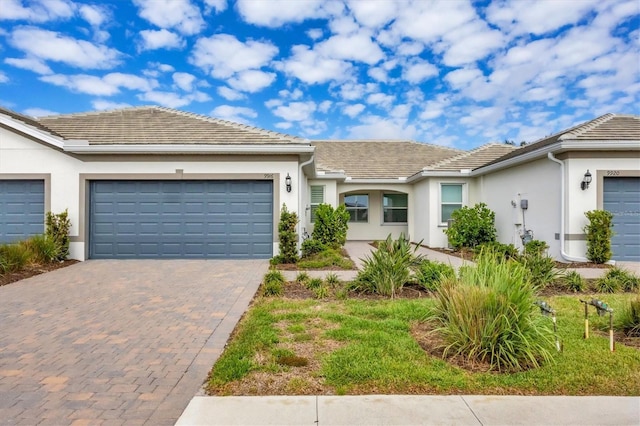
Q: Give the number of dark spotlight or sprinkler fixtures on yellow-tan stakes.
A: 2